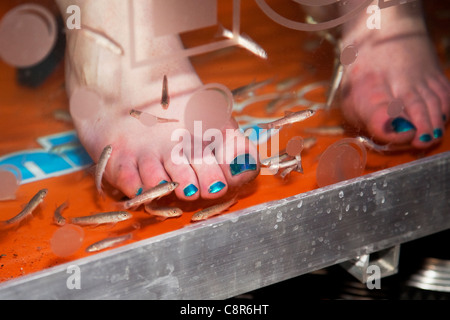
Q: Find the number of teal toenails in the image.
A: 9